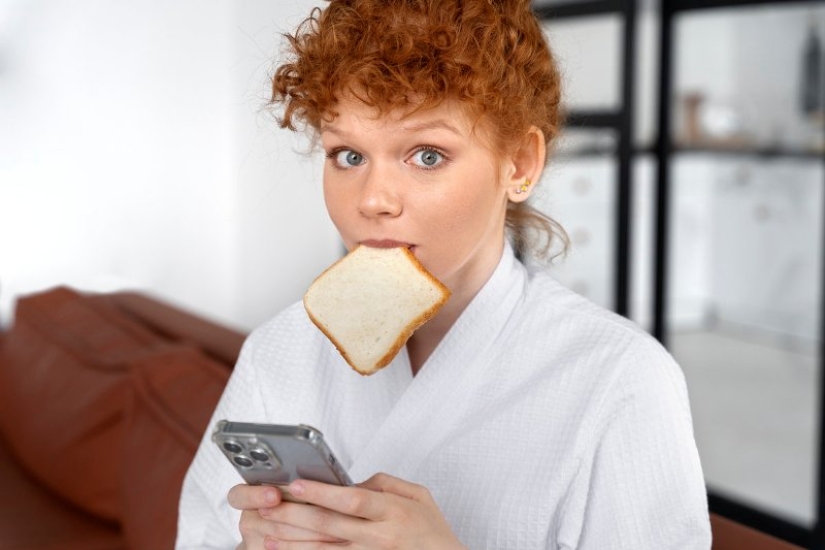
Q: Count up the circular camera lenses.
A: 3